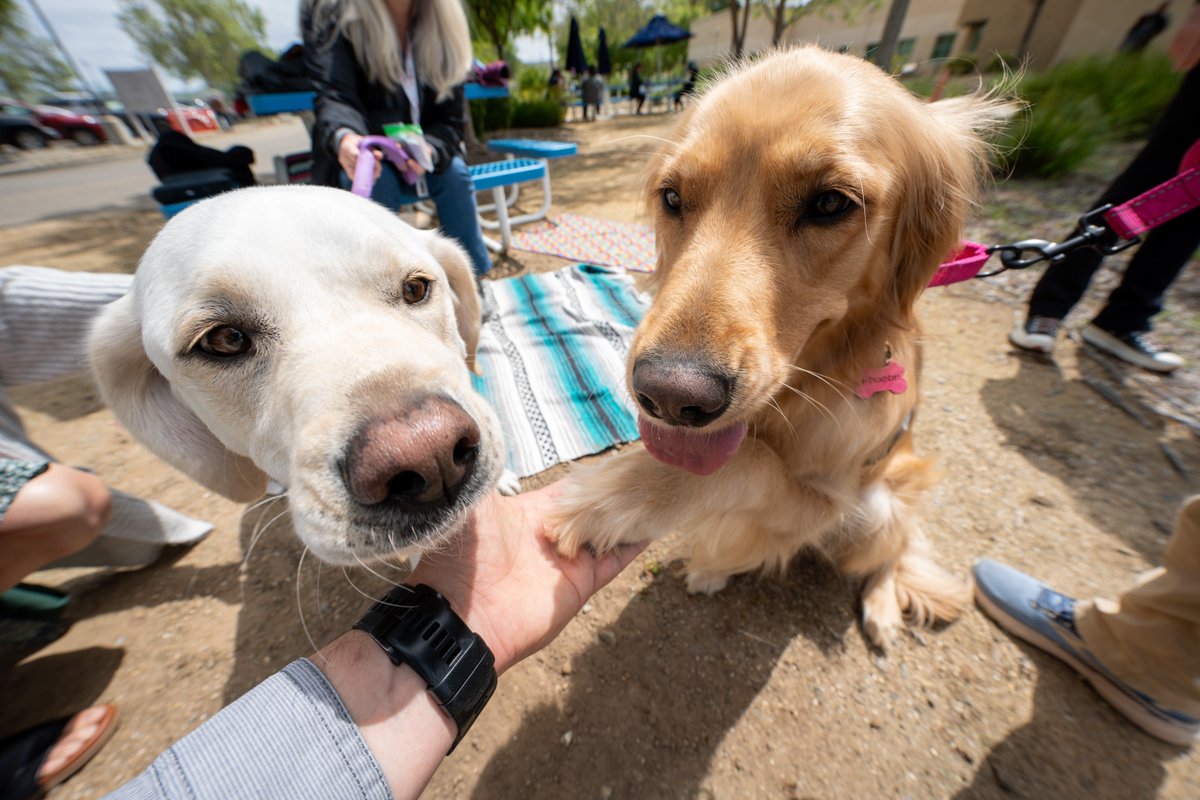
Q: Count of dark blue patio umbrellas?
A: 3